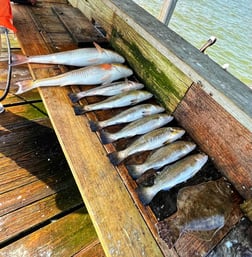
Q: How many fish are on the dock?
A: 10